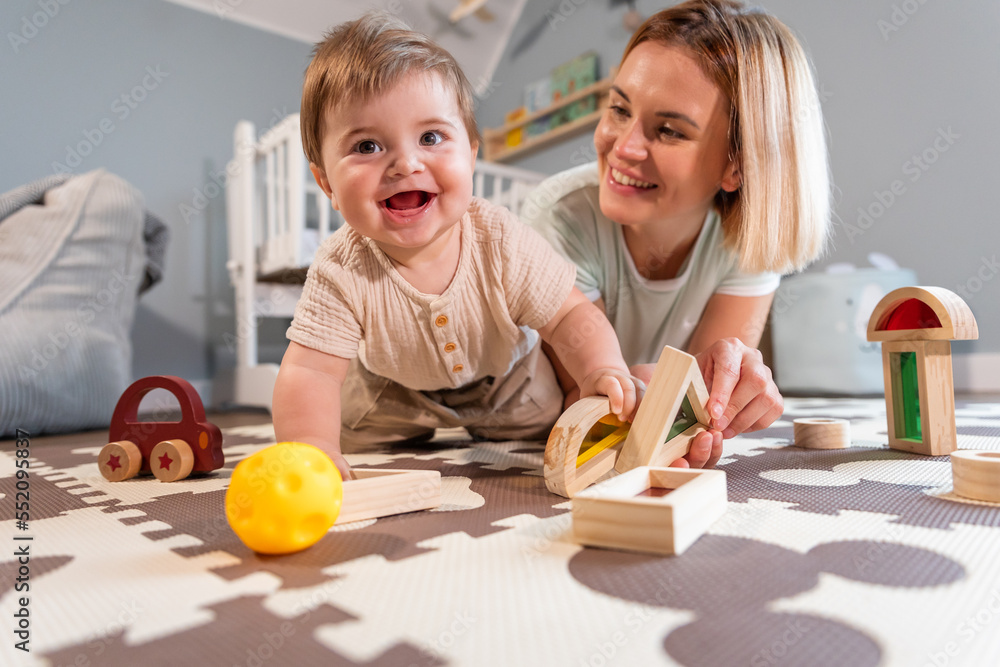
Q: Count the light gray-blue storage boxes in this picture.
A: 1